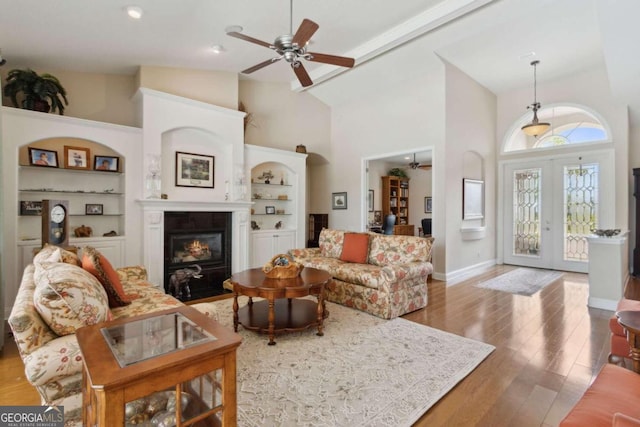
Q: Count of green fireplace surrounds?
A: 0